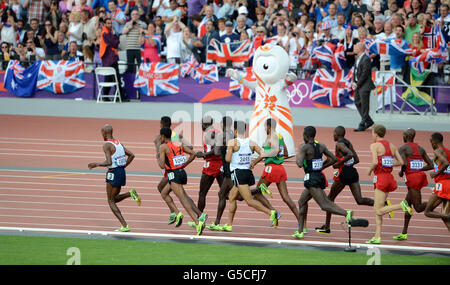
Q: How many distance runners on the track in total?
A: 12